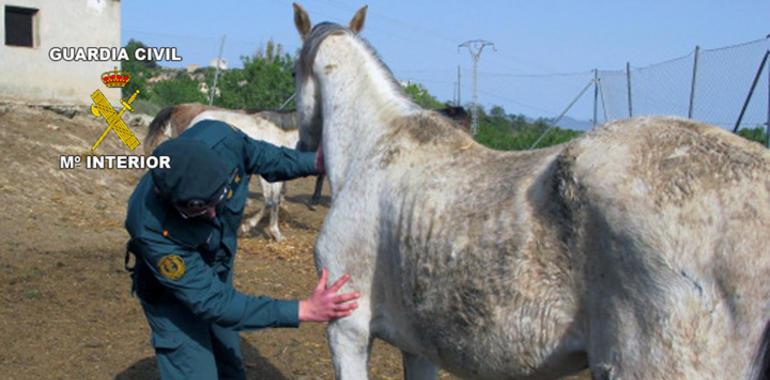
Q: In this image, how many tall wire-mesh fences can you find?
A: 1